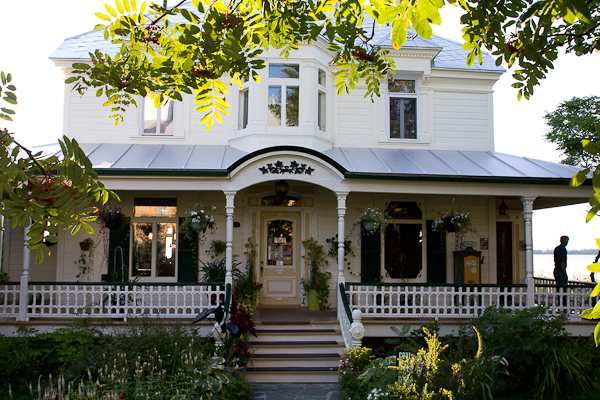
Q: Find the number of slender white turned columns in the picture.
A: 4